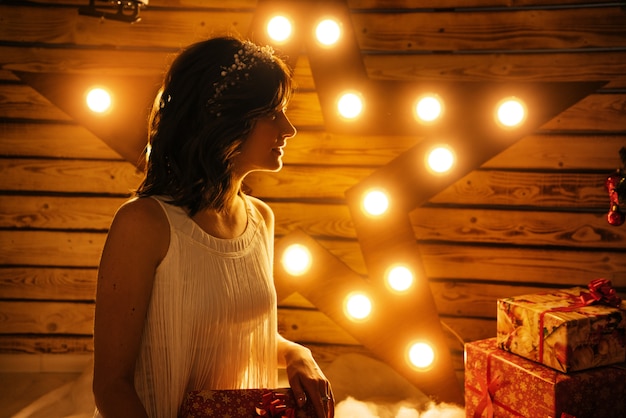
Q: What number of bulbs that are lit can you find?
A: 12